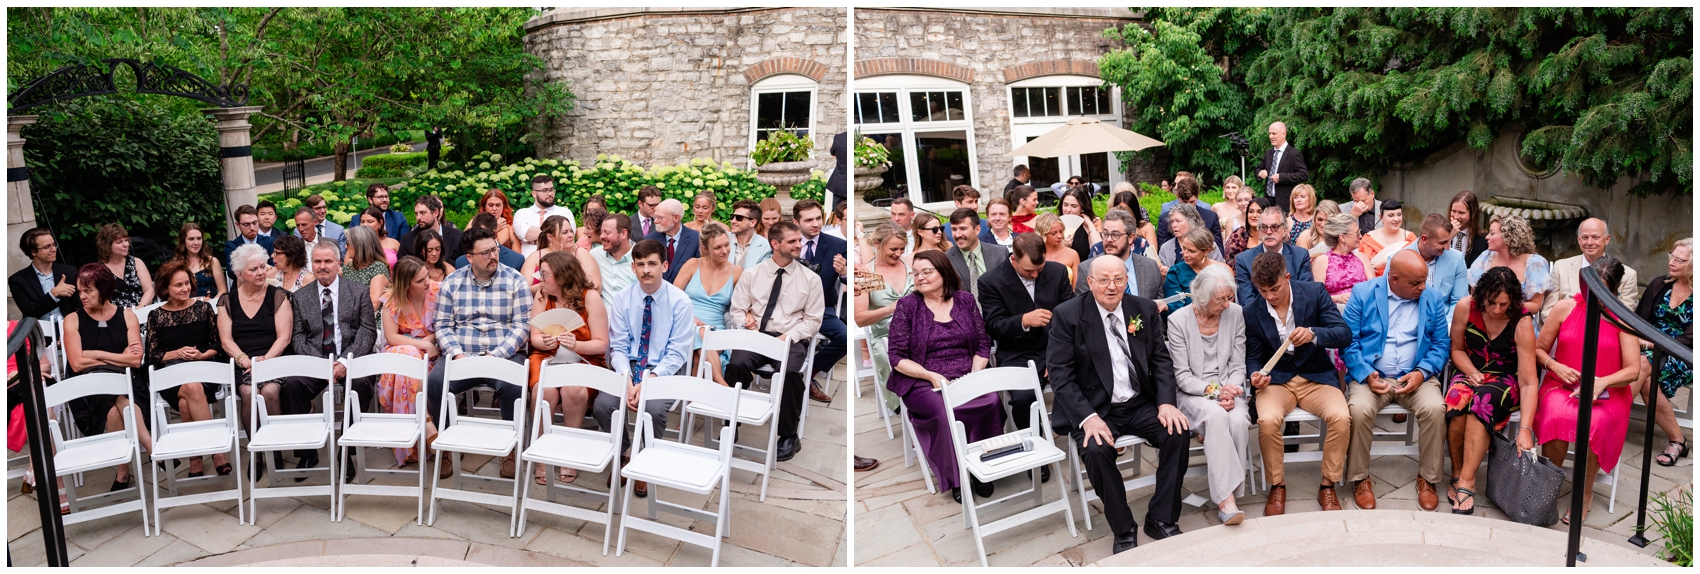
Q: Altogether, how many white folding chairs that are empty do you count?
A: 9